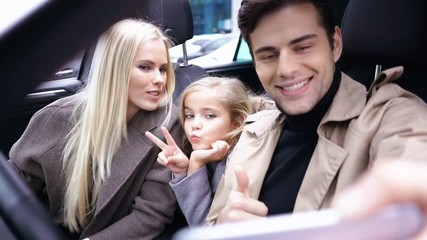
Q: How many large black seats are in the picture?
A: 2